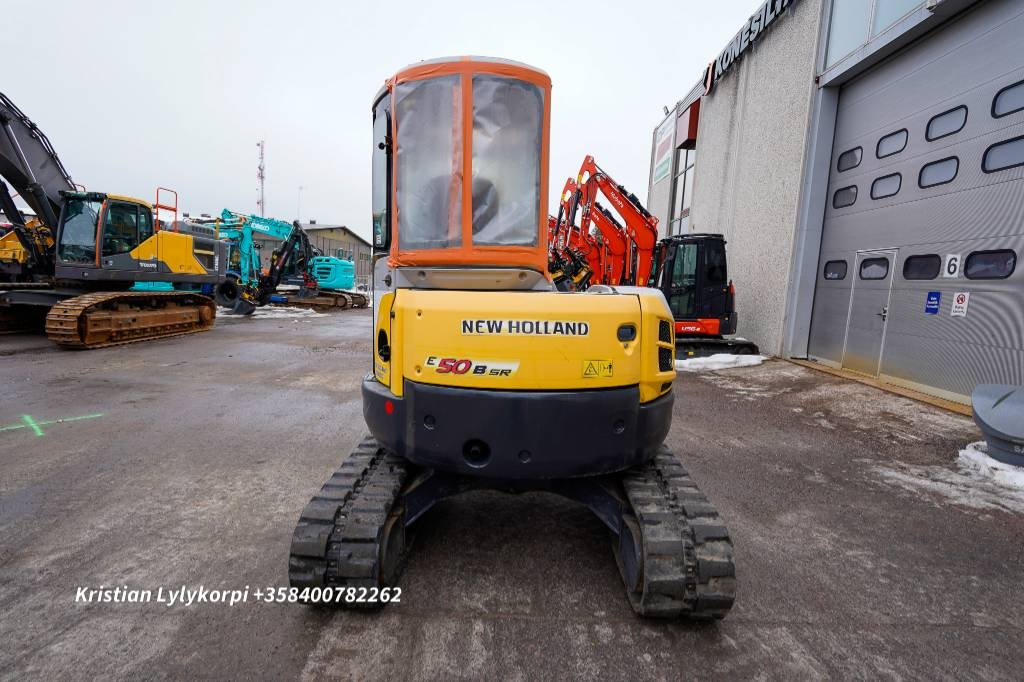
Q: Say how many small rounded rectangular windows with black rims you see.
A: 12